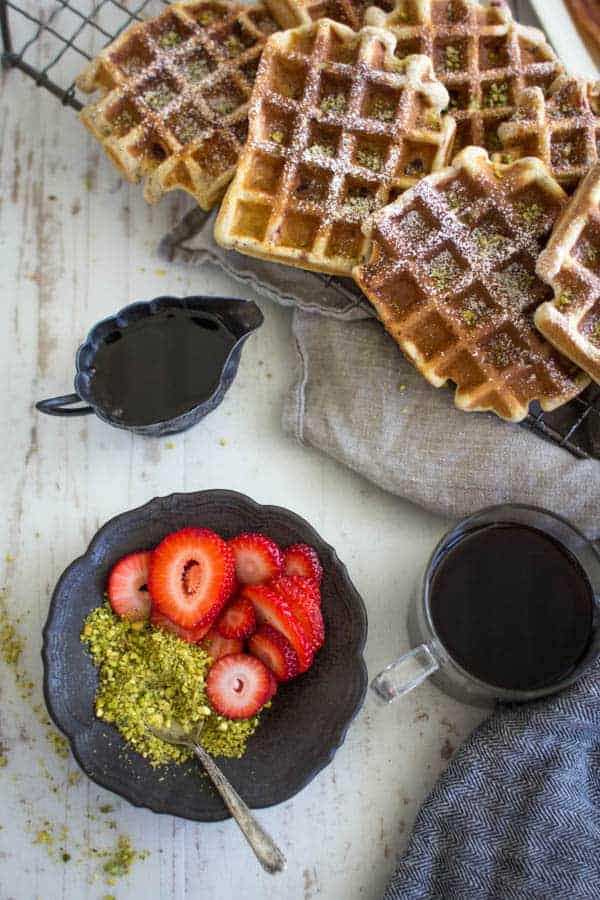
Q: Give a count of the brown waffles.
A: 7